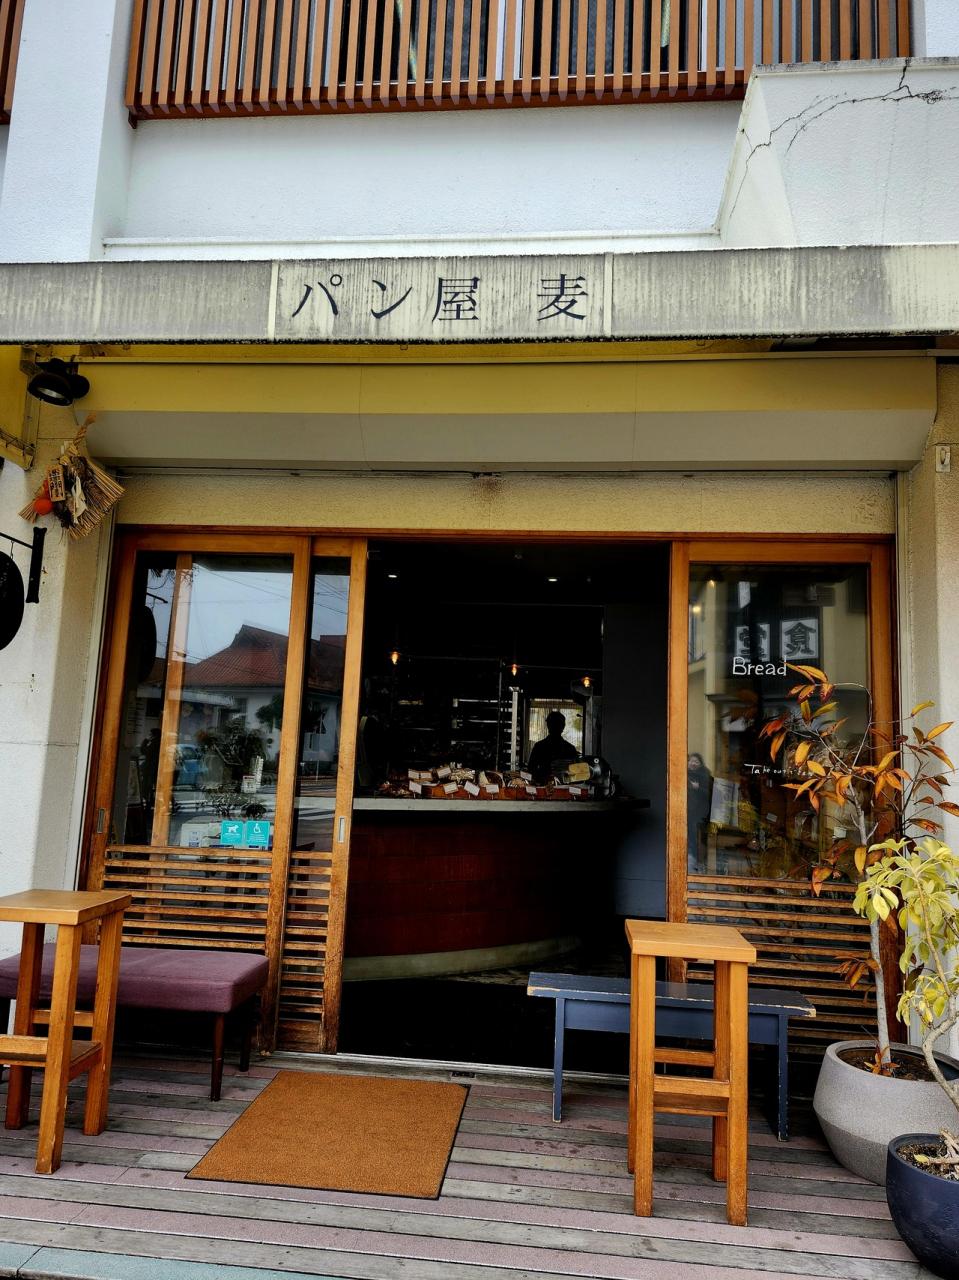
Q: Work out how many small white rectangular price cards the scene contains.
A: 10